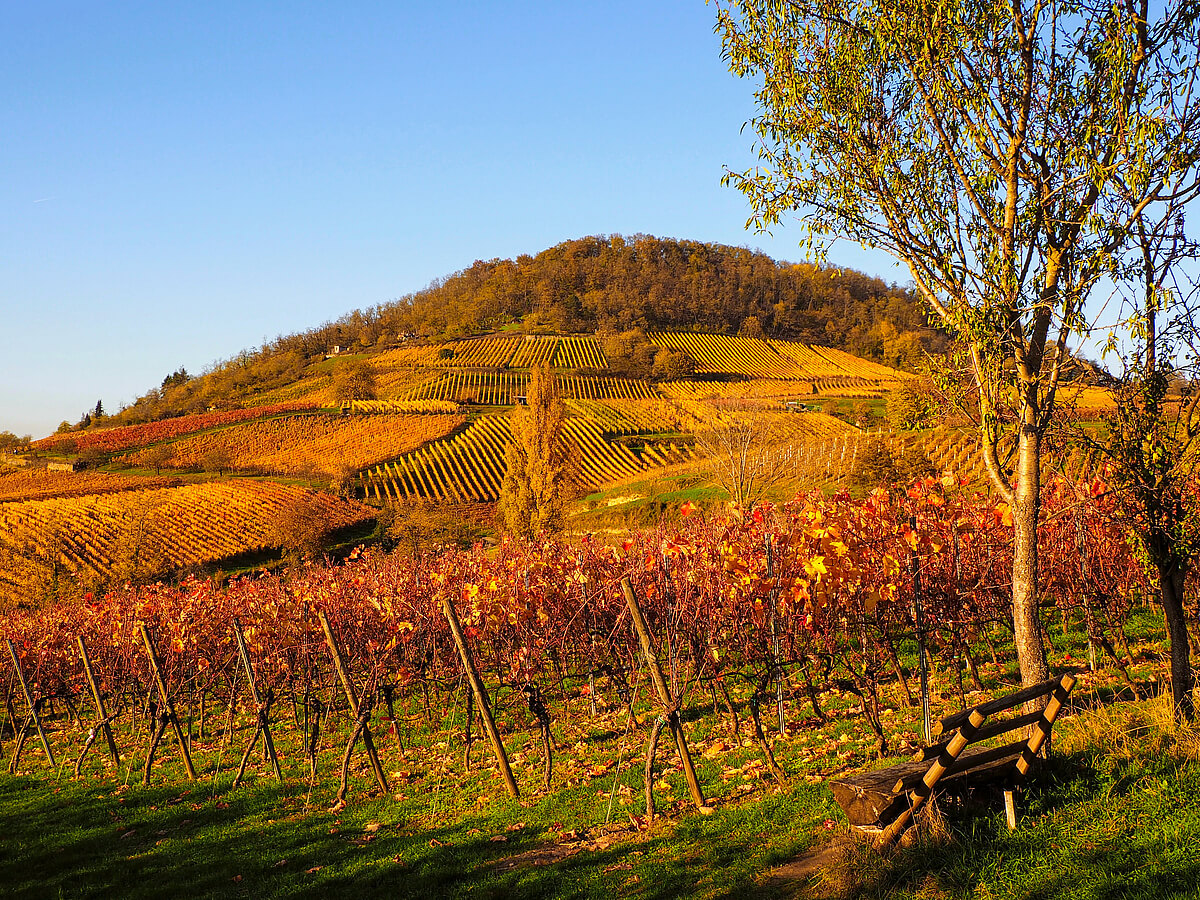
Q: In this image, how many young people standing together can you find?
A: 0